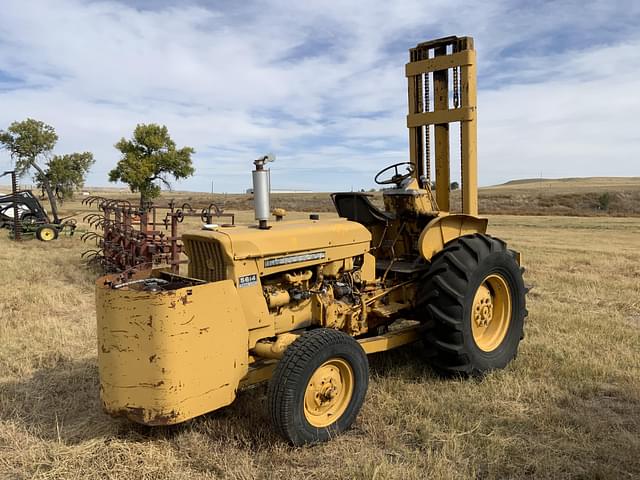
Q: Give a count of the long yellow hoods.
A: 1